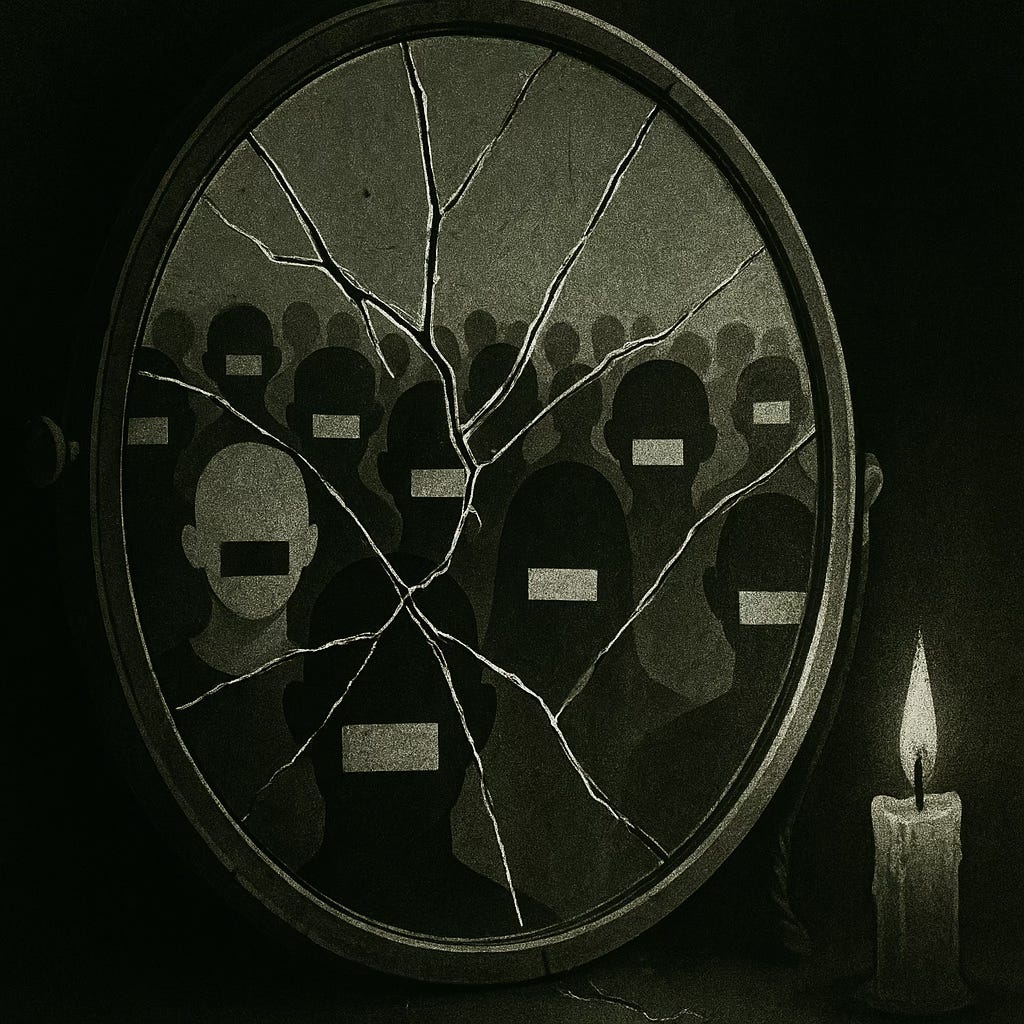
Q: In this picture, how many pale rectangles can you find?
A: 9